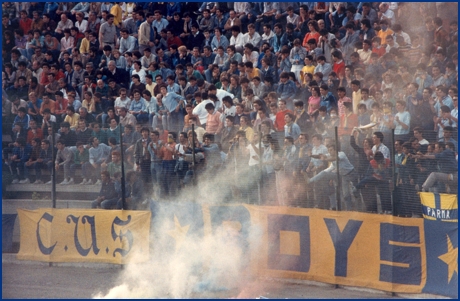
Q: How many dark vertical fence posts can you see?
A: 6